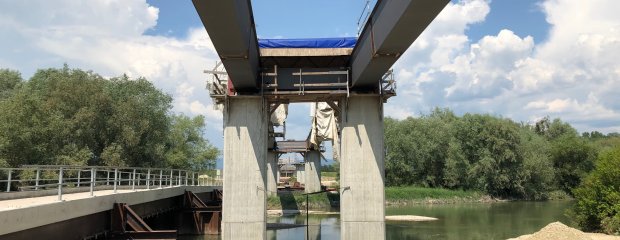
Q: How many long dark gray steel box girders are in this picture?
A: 2